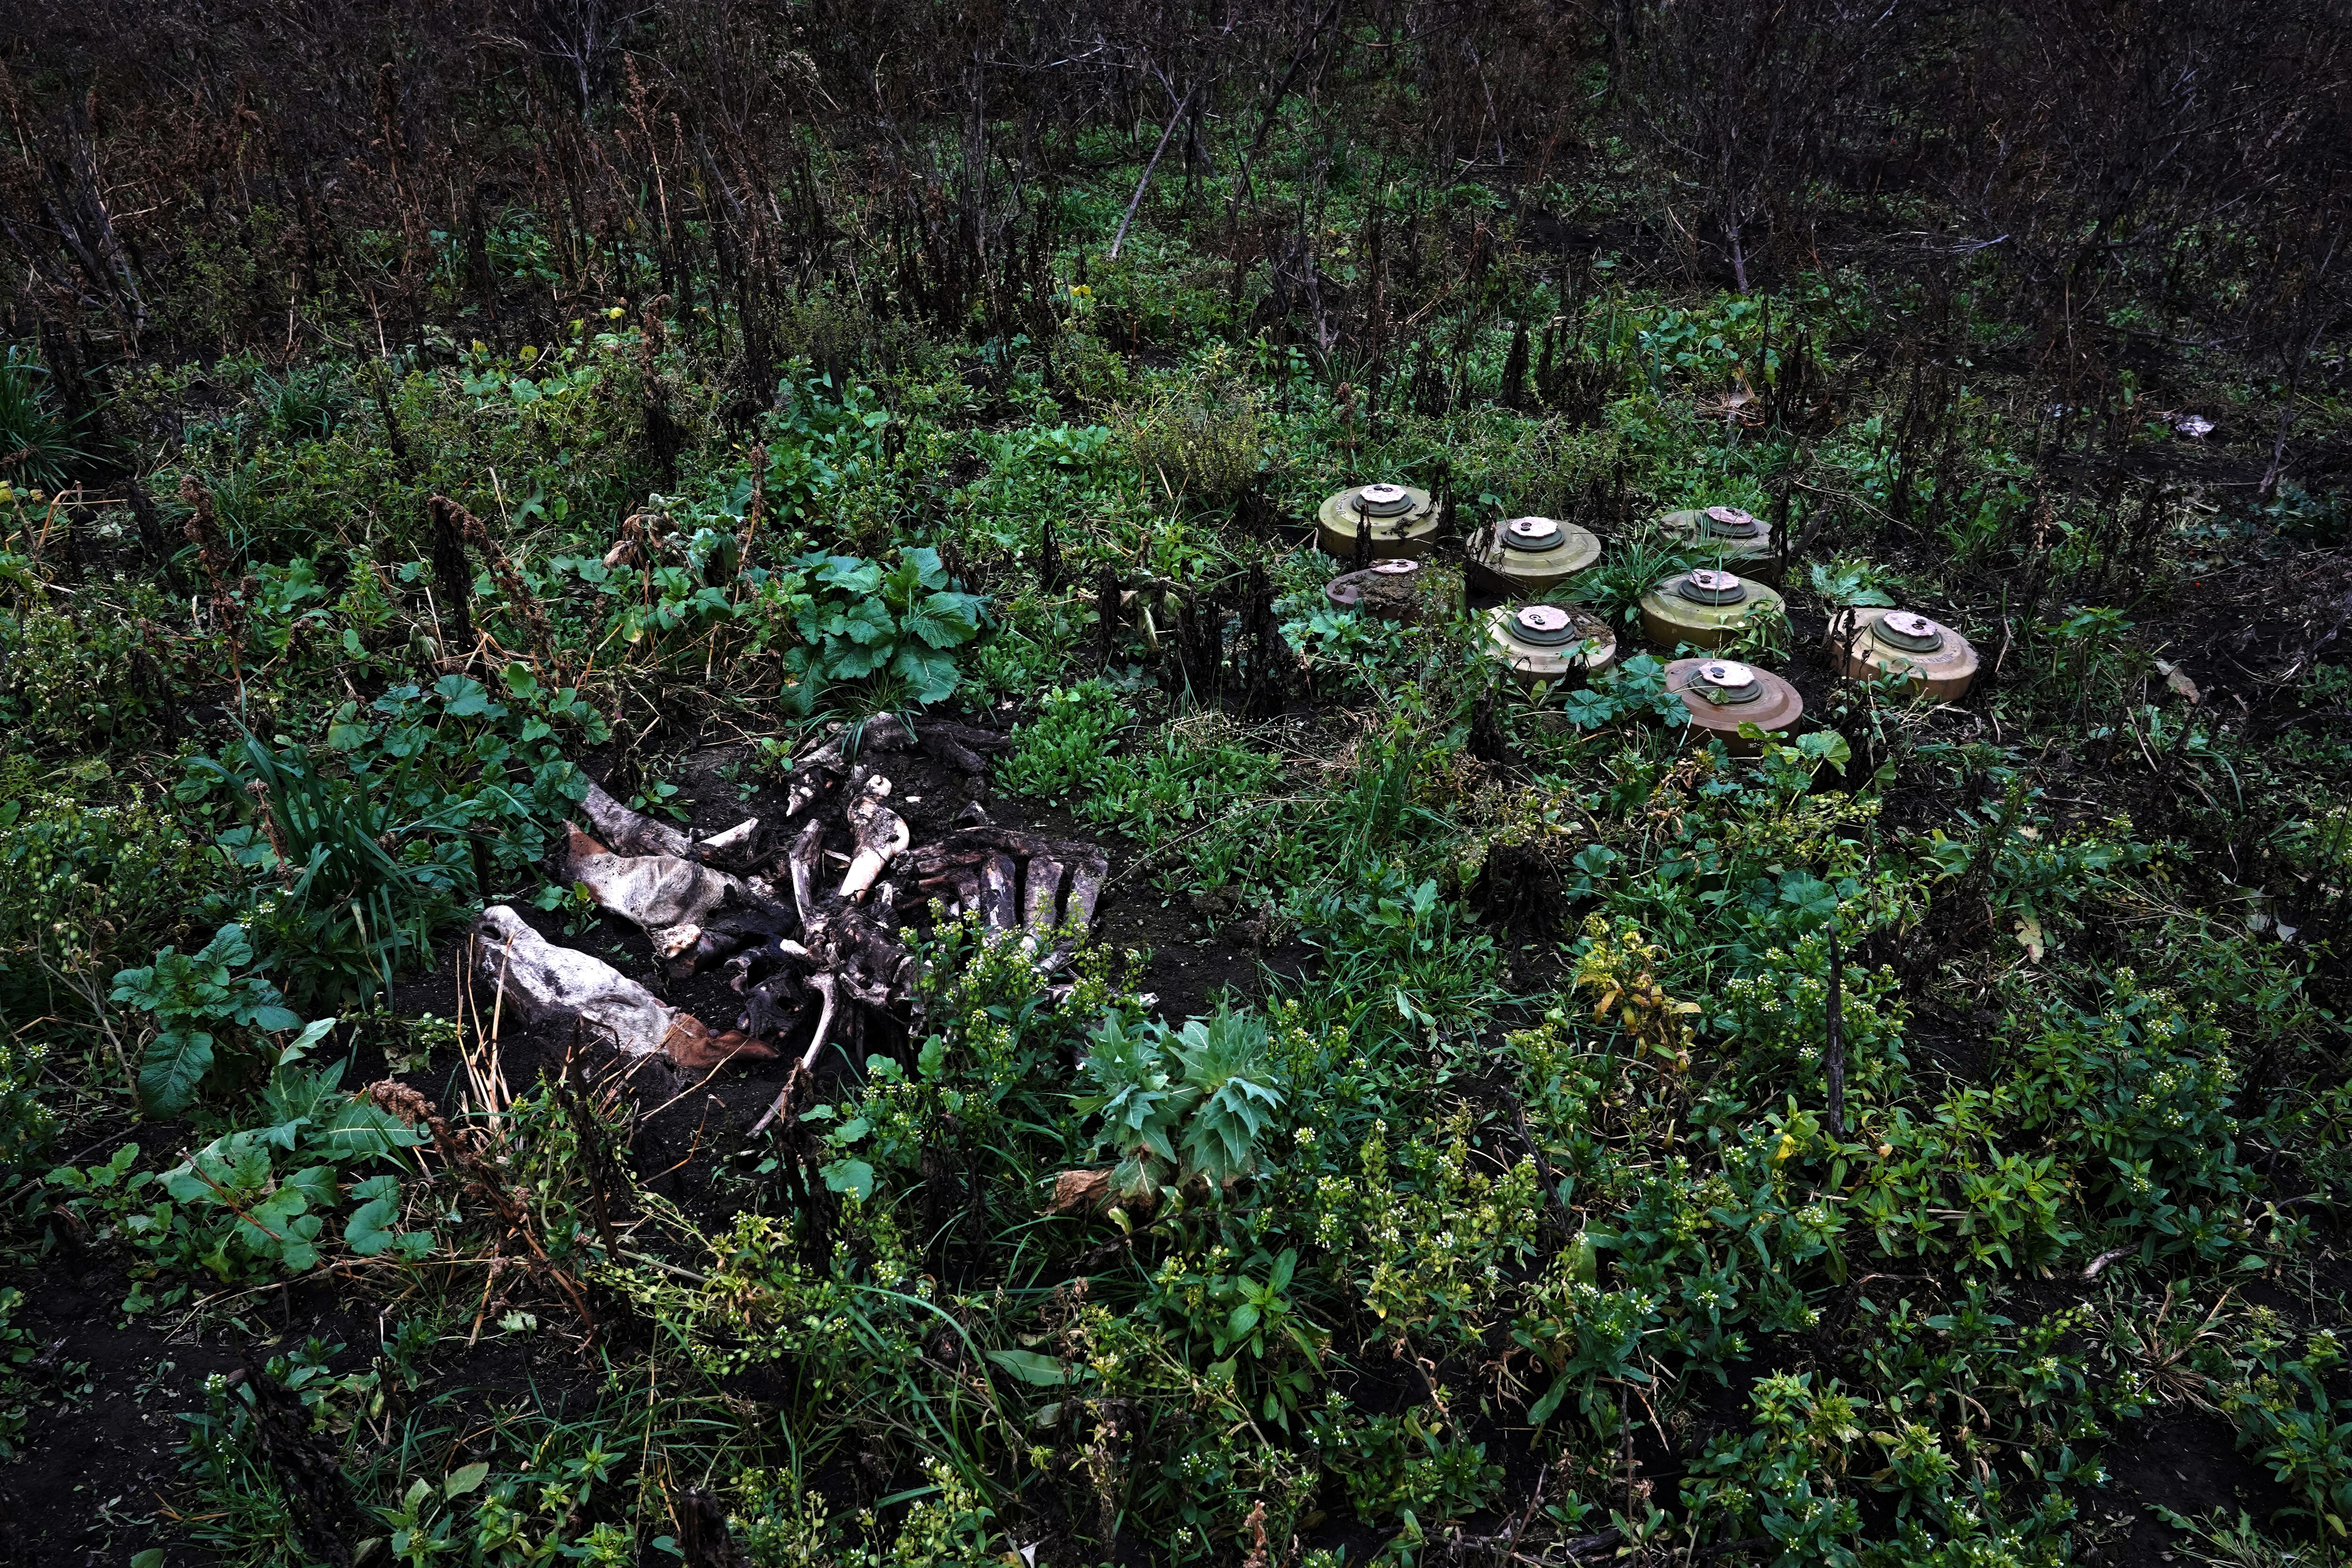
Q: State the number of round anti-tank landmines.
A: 8